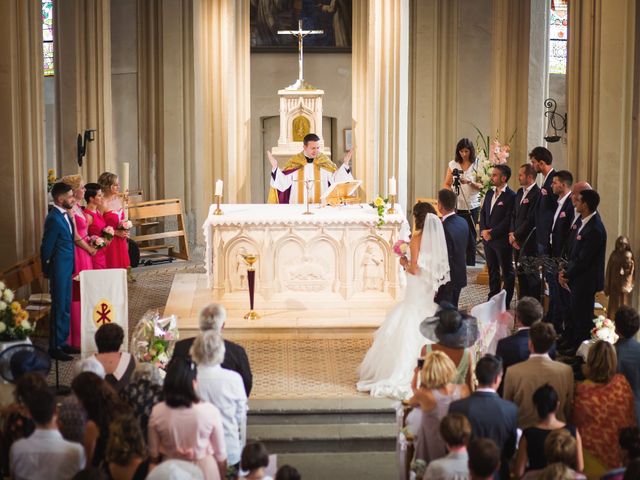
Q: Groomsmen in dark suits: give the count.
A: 6